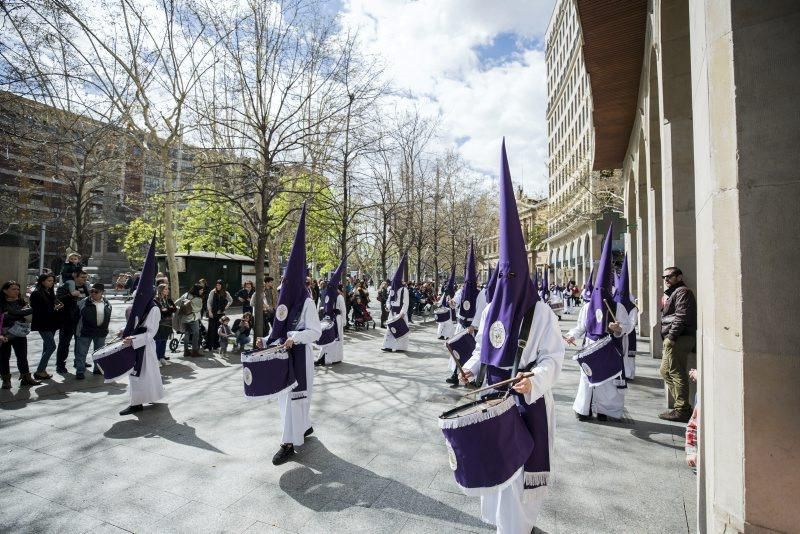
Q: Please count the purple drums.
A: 8